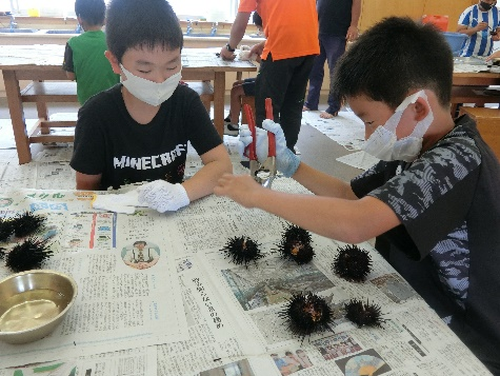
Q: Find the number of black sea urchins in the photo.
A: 8